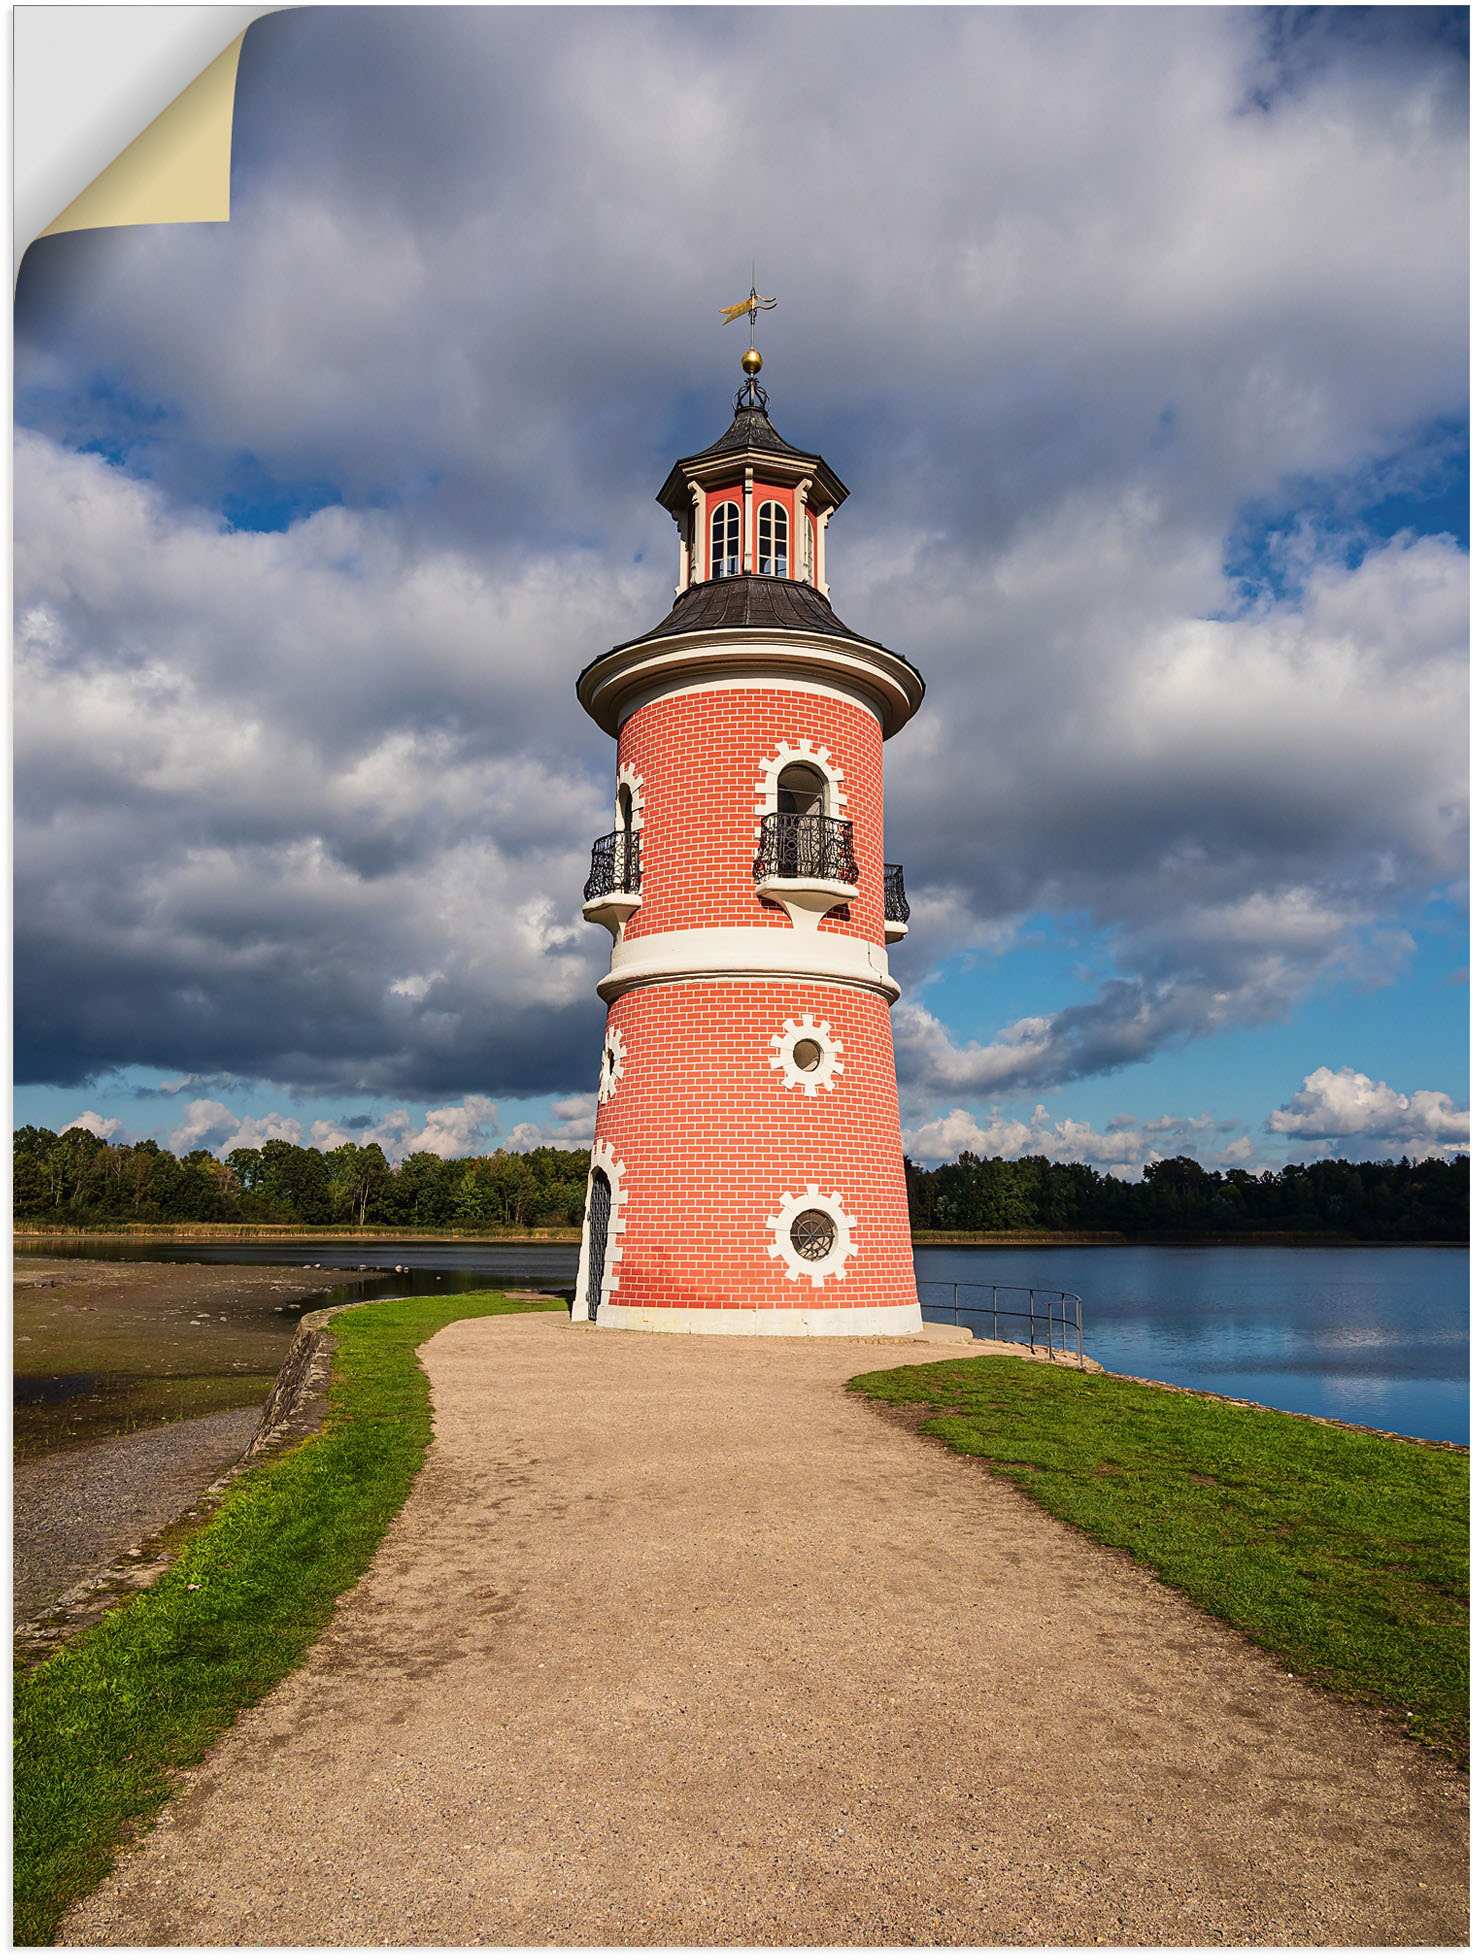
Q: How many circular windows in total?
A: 3